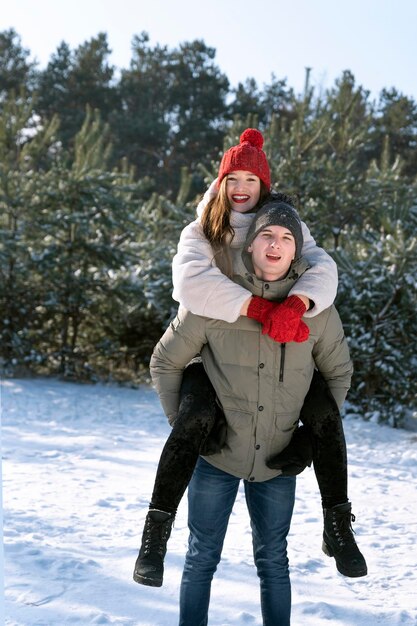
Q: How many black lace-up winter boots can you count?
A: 2